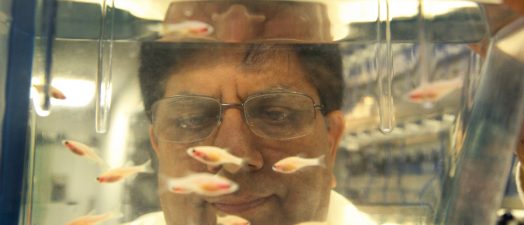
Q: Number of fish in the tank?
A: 10